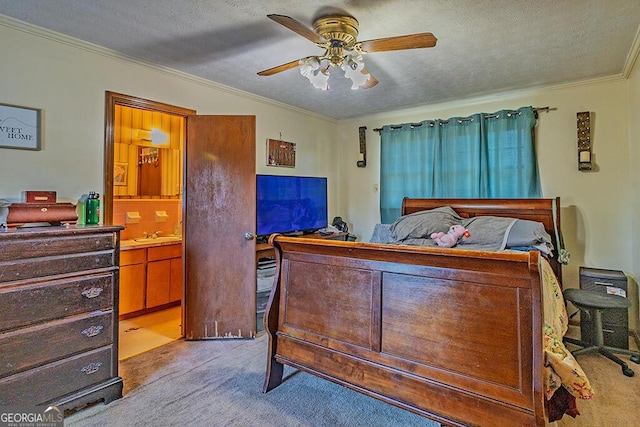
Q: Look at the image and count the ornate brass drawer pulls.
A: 3